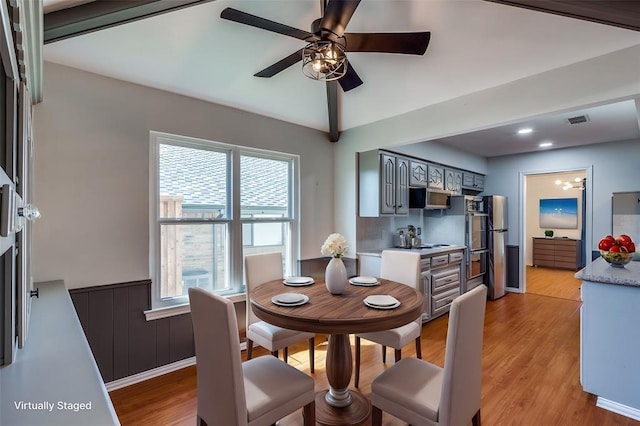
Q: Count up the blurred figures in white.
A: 0